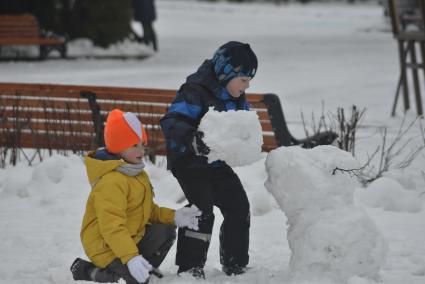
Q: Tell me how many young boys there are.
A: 2